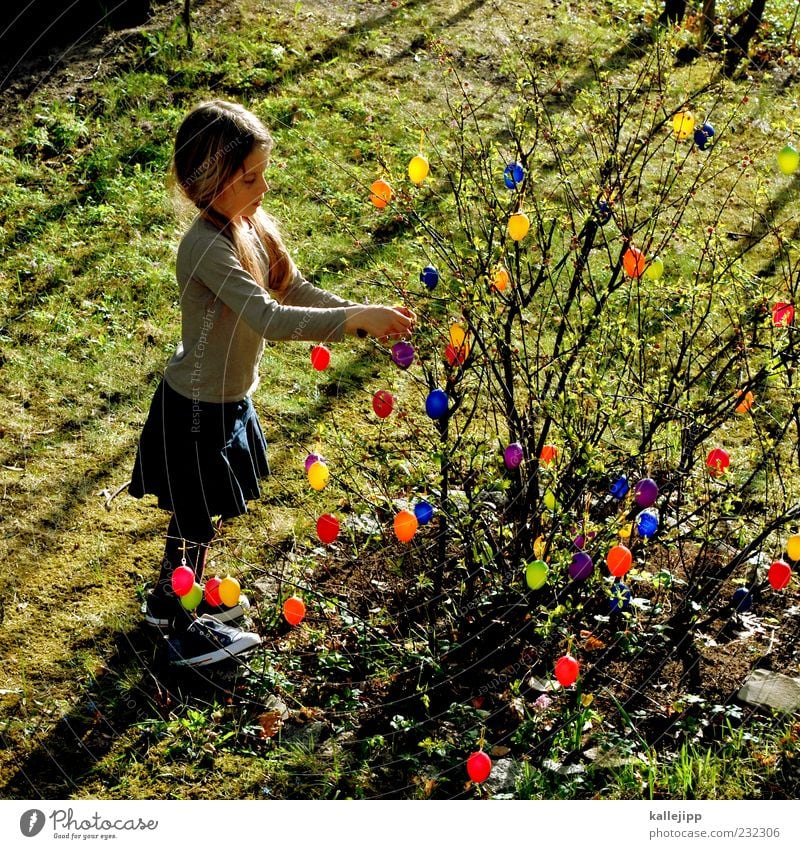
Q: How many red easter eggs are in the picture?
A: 11